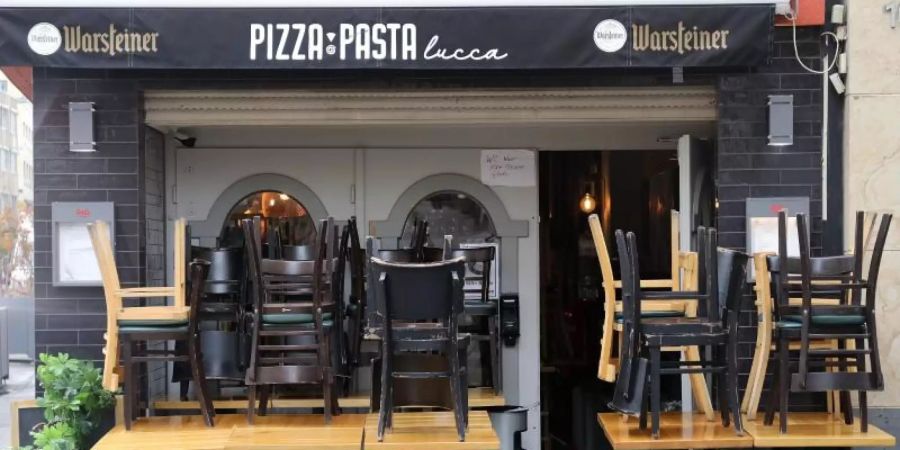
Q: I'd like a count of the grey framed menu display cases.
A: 2